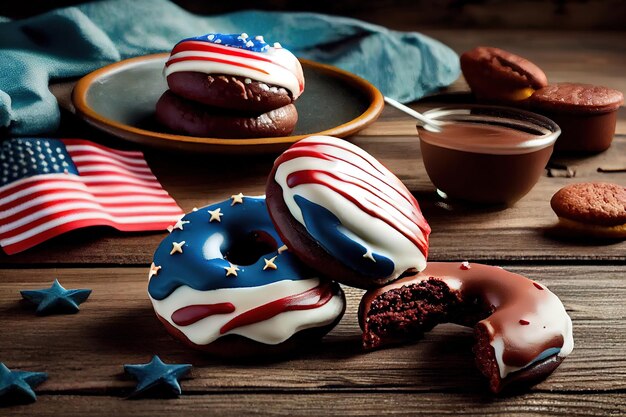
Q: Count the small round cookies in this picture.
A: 3